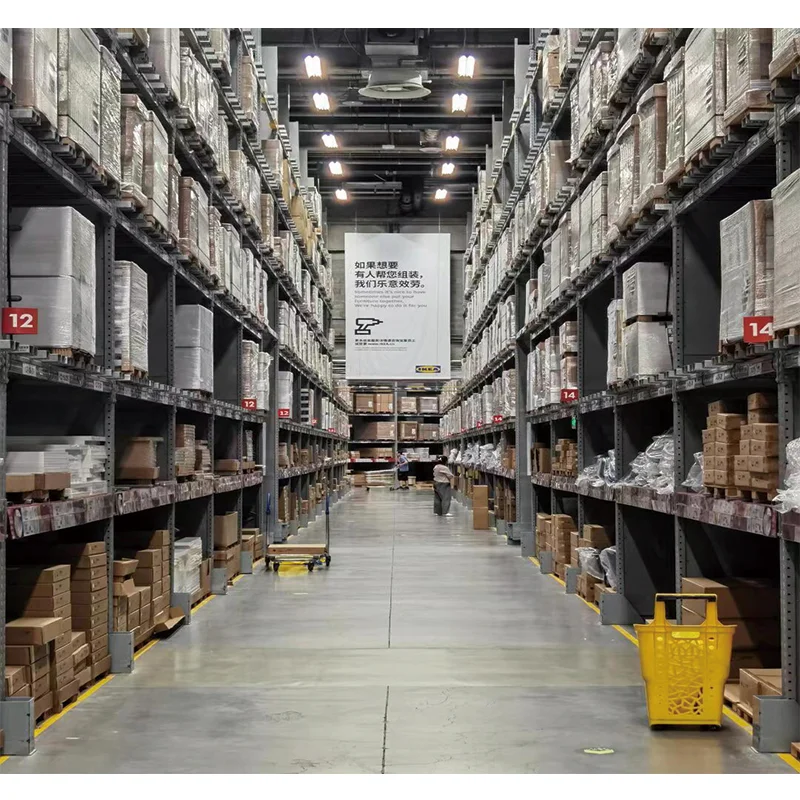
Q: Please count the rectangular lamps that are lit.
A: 10